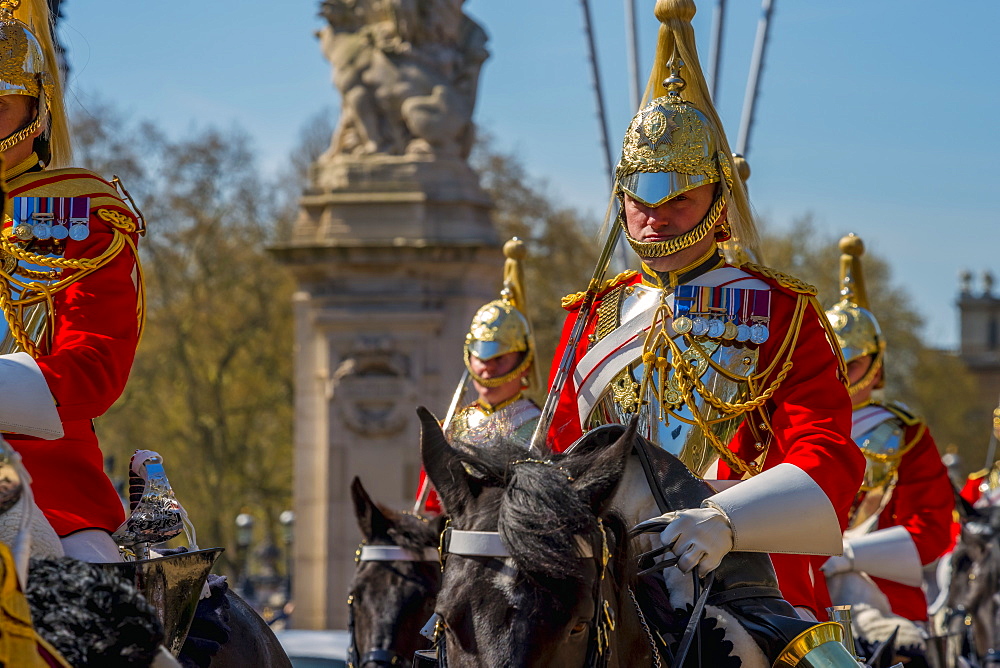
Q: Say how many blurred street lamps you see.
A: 2